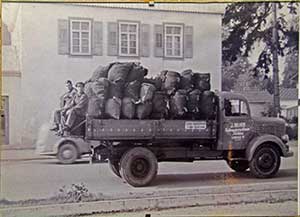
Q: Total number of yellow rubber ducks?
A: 0